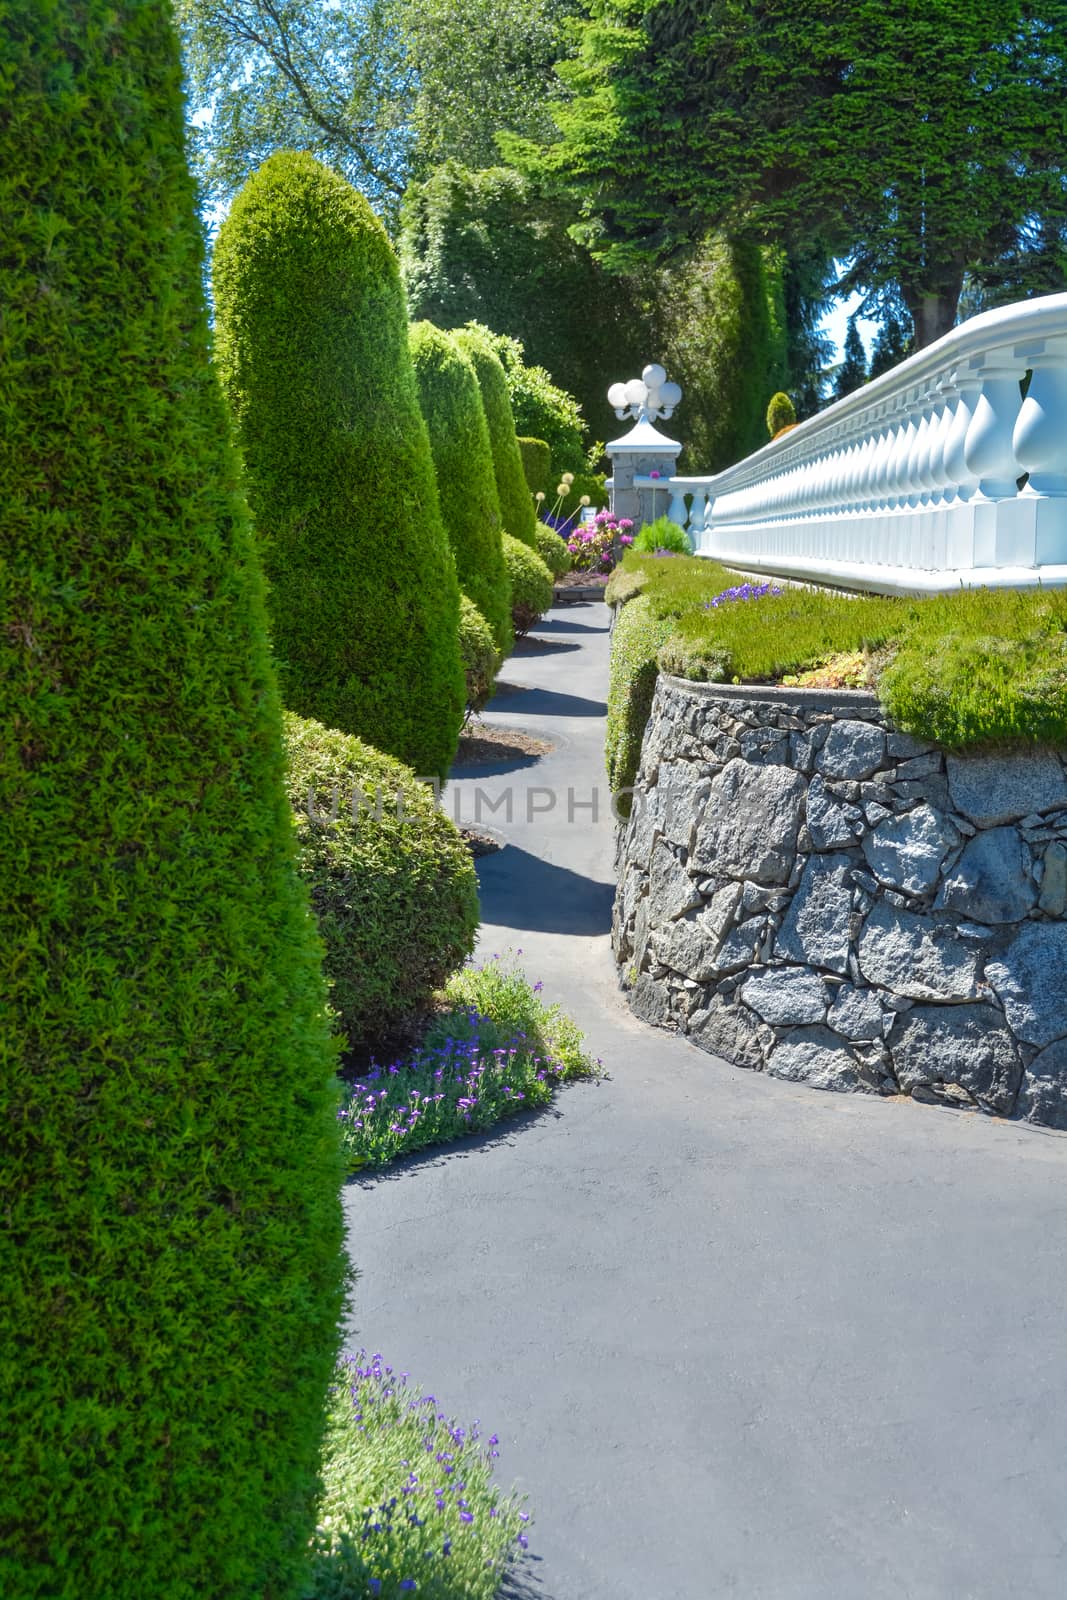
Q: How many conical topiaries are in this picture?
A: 4